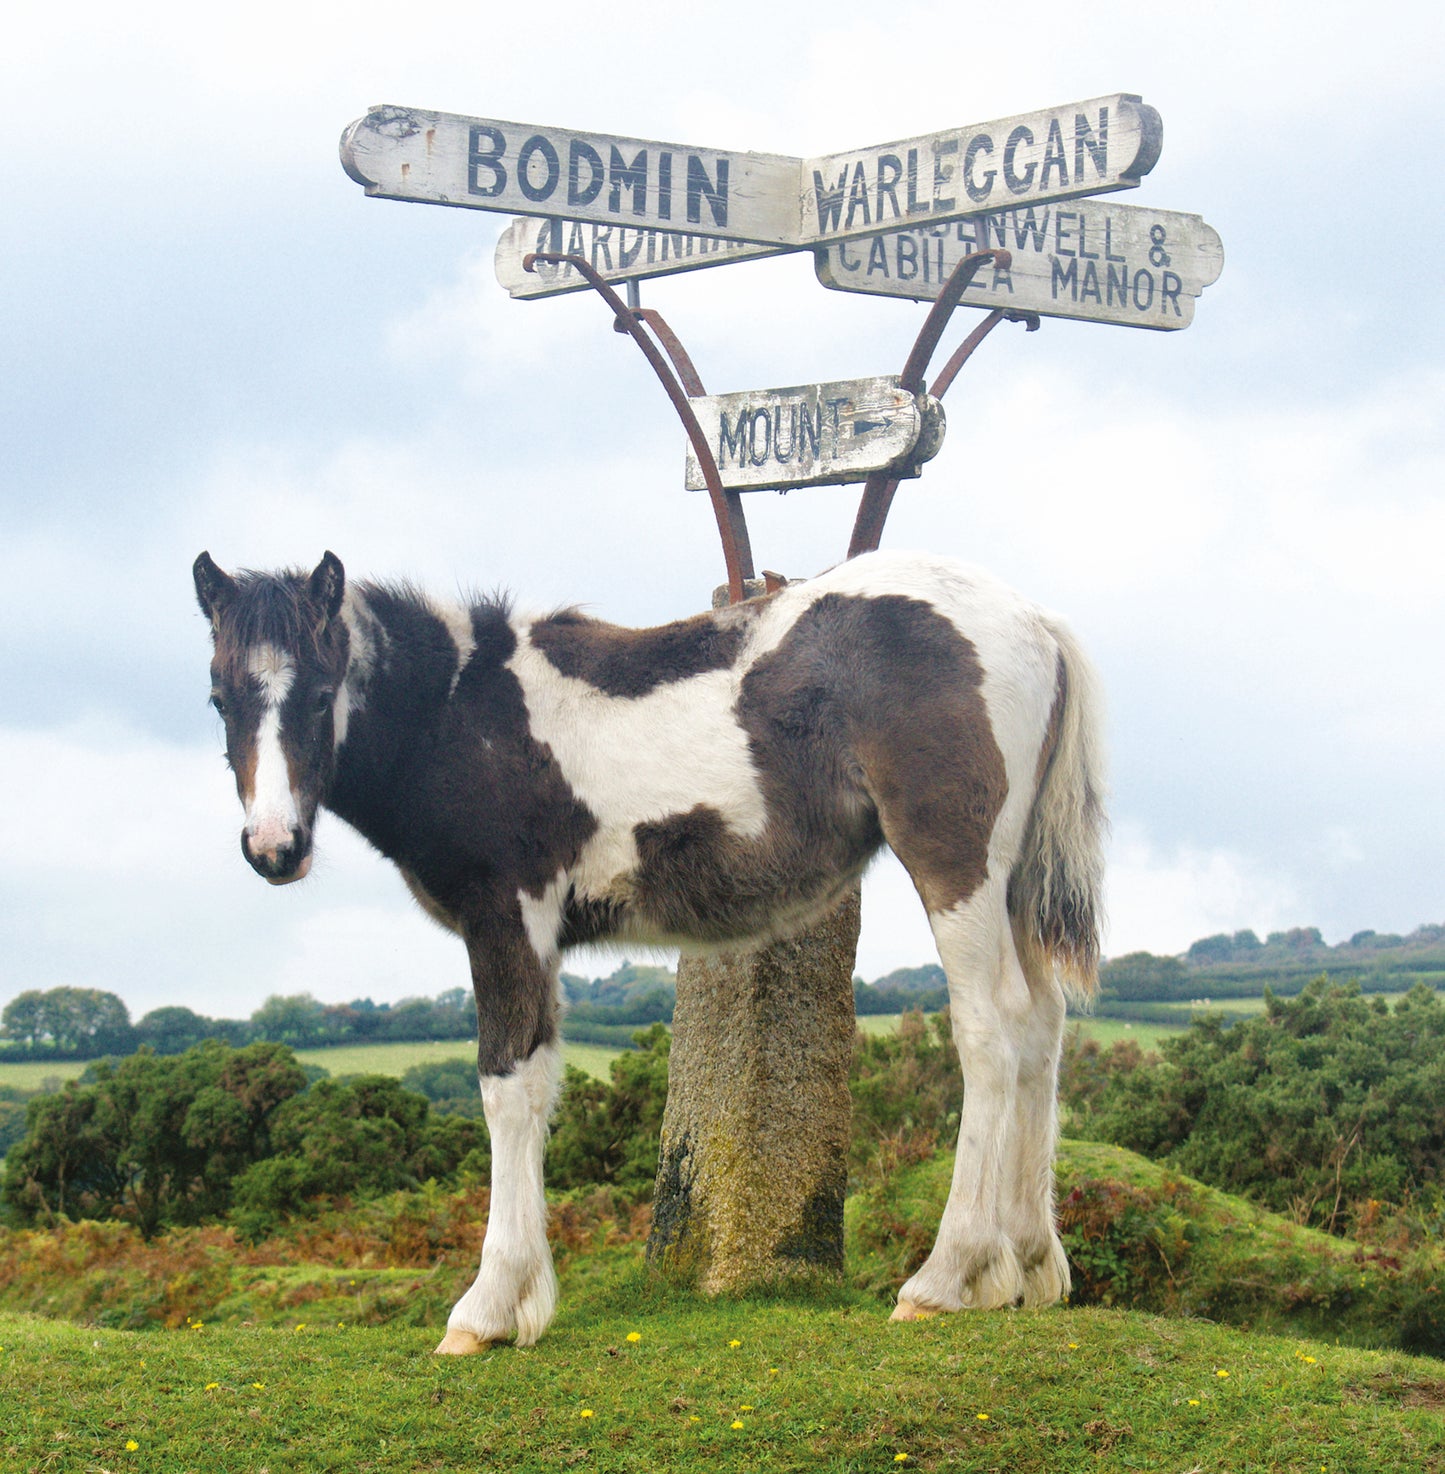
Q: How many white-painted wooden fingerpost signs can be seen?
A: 5